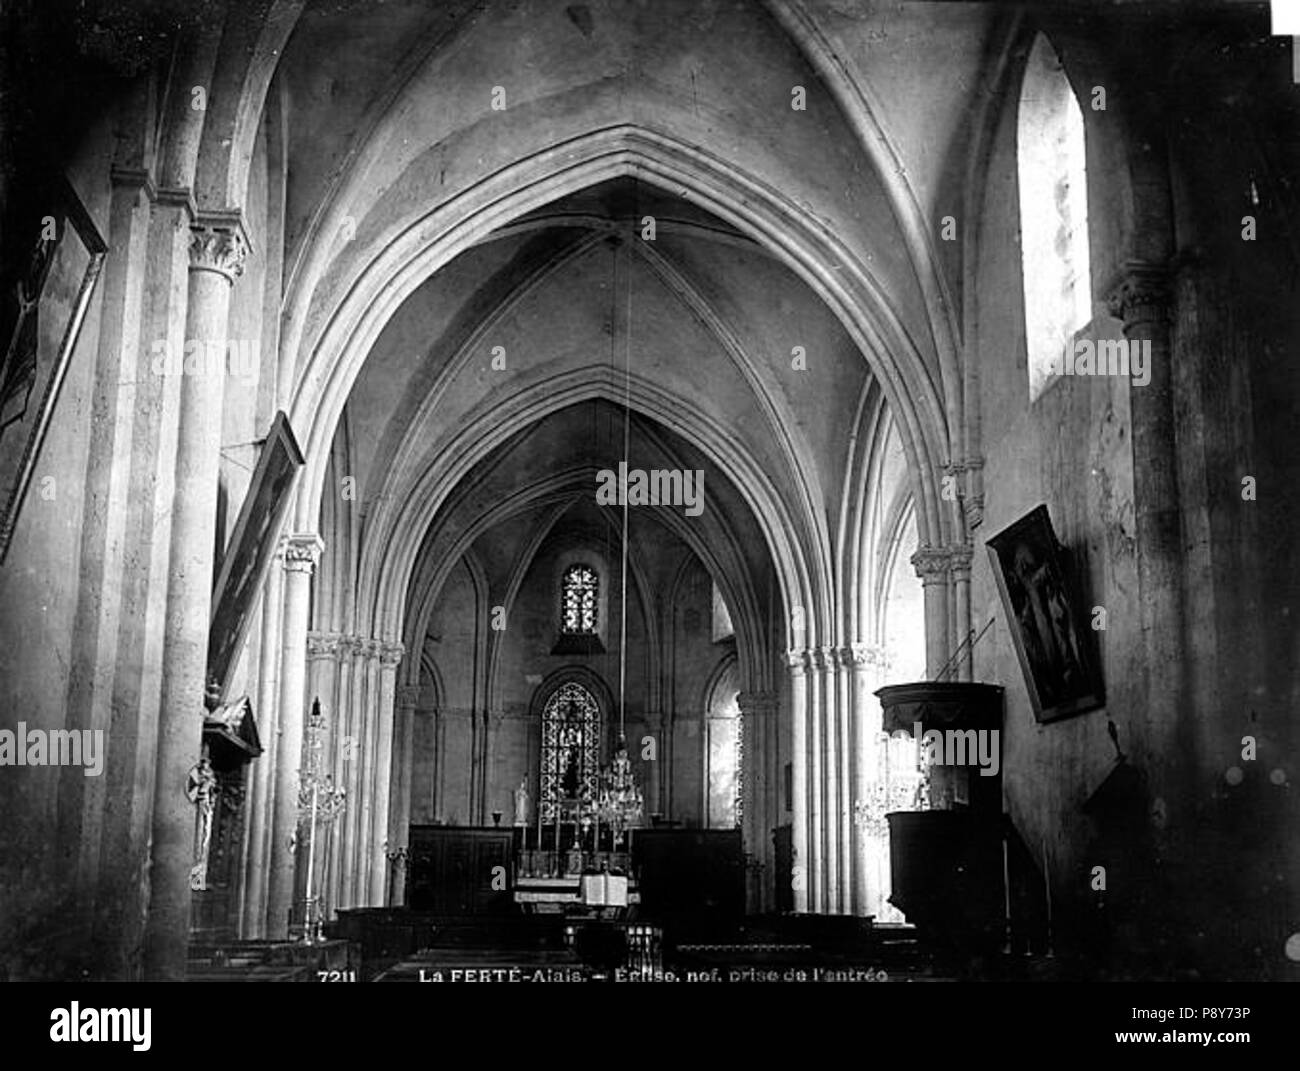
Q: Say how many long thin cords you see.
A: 1